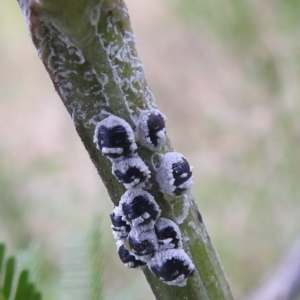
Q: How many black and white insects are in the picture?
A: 10